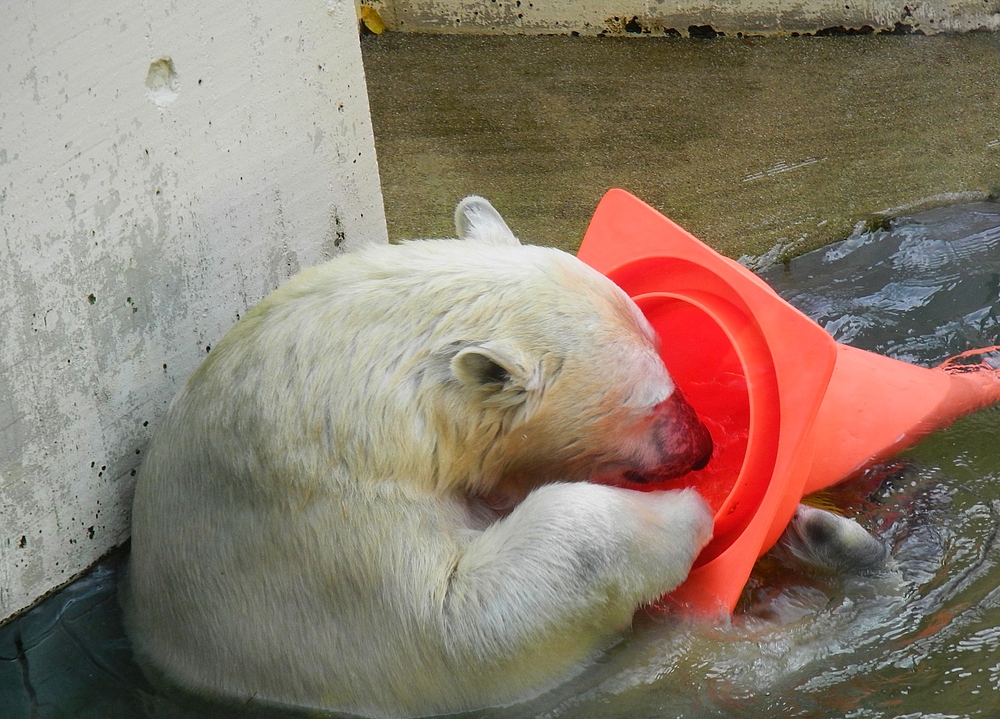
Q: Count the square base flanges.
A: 1